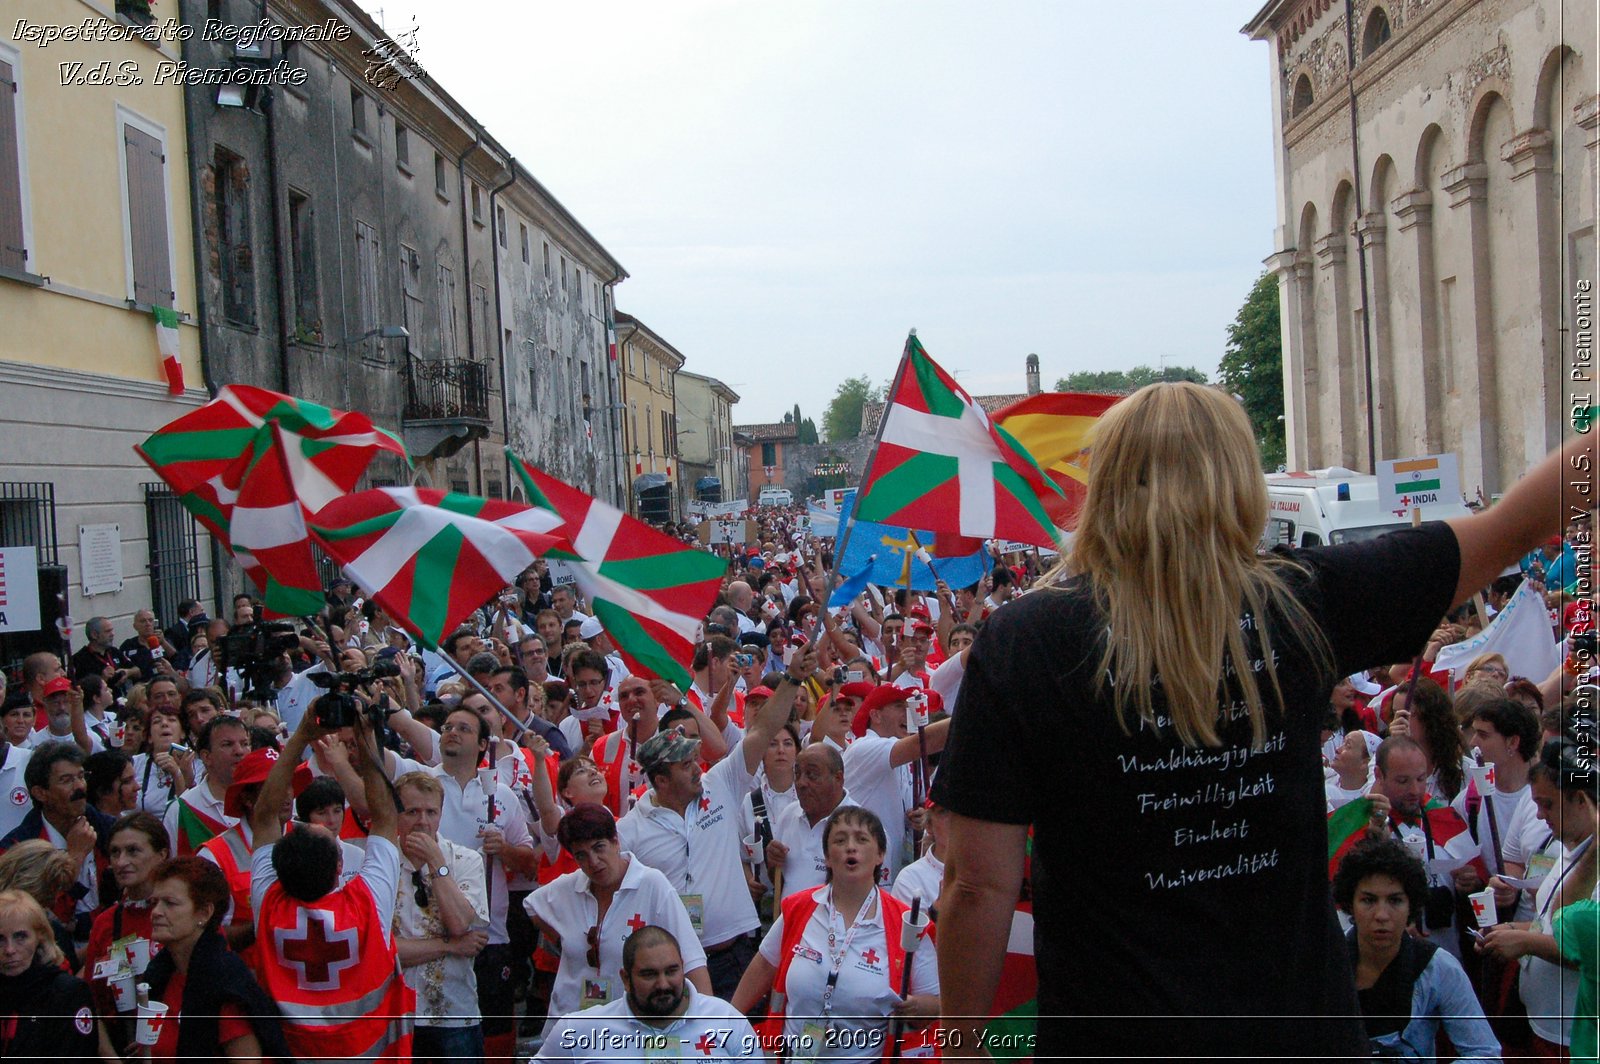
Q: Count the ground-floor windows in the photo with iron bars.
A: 2